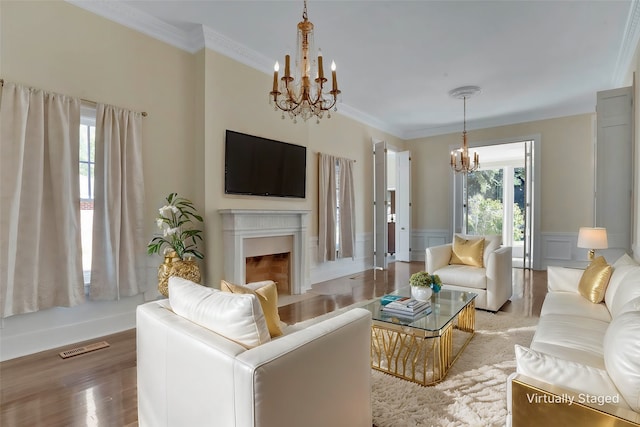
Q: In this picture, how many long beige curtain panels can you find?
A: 4